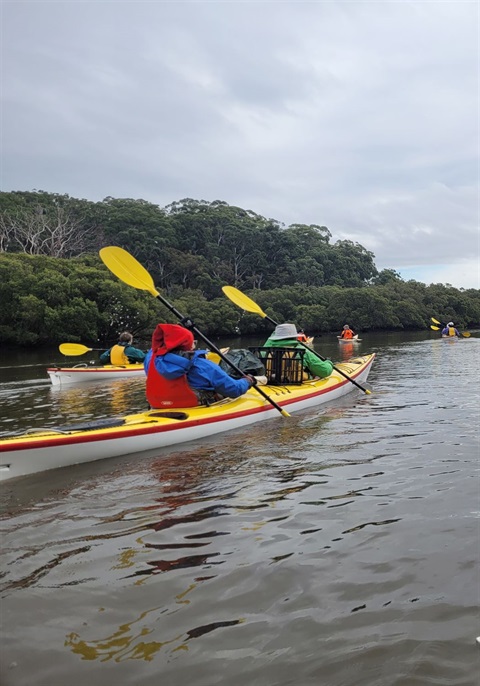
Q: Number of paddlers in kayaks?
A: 6